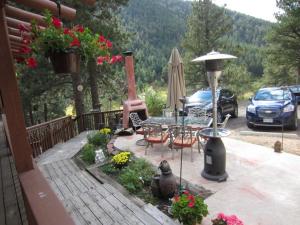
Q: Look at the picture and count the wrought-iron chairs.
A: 6